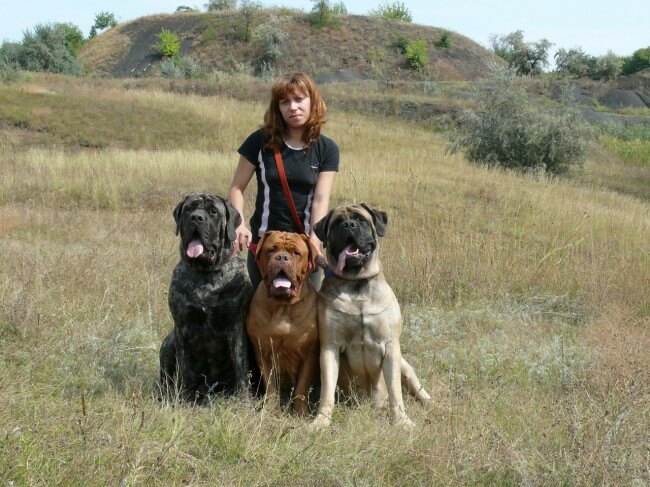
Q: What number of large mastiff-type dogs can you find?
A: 3